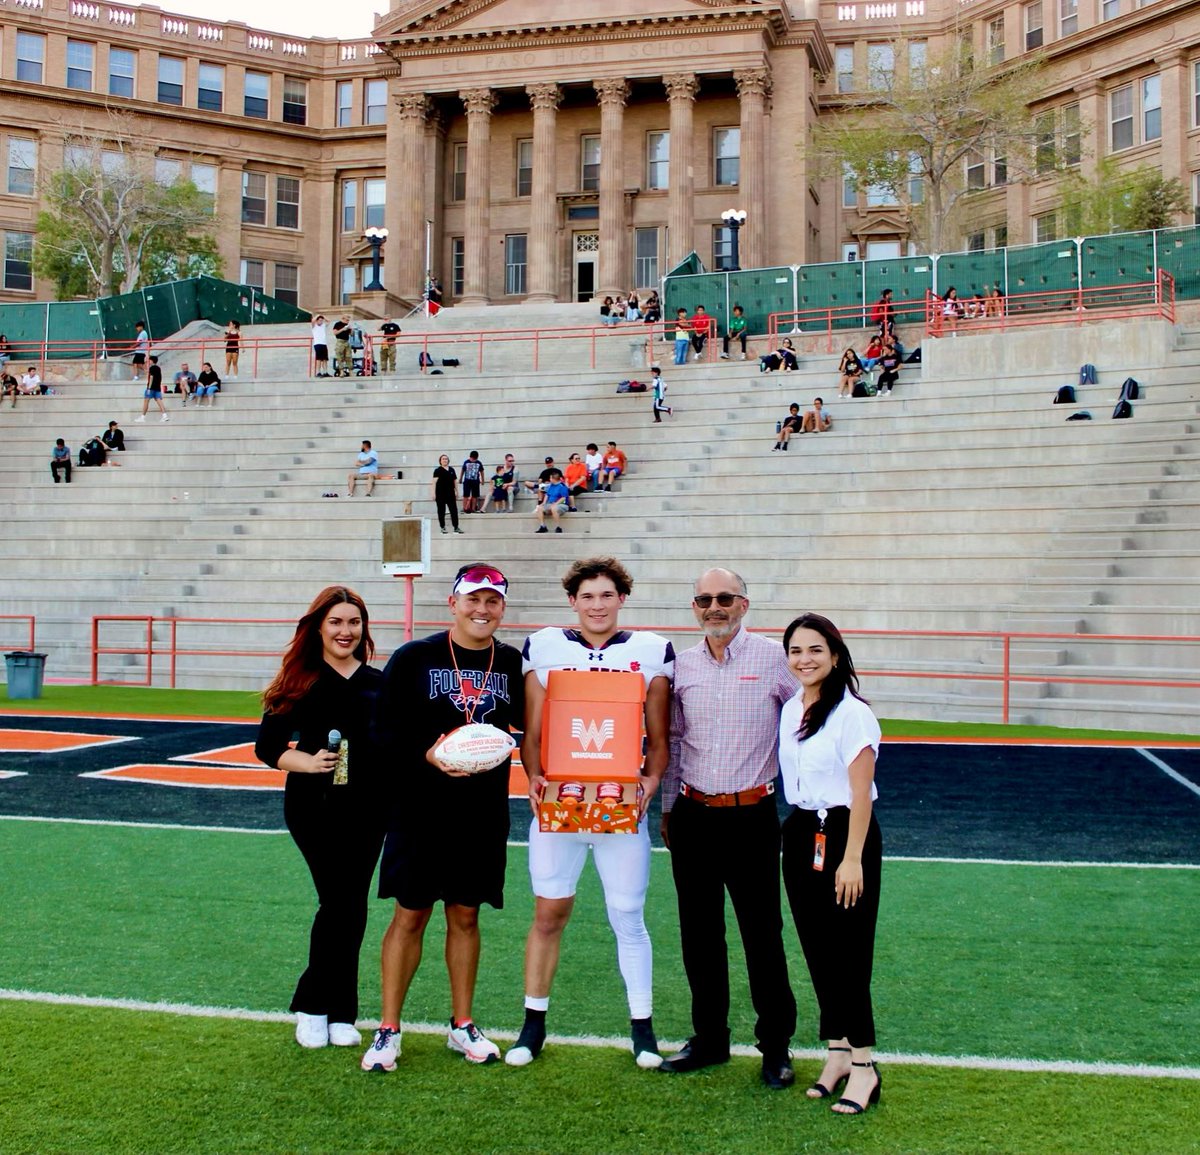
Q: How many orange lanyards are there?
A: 1